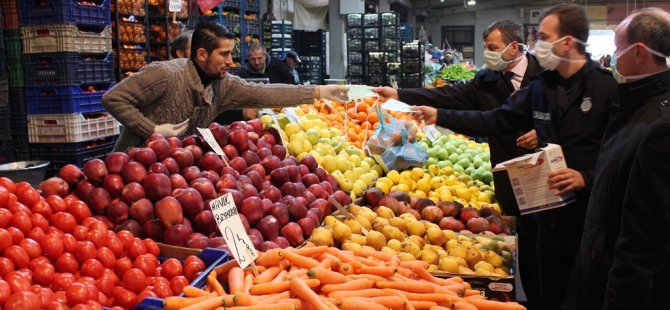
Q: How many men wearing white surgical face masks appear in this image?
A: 3